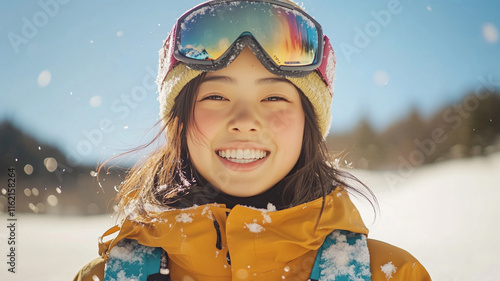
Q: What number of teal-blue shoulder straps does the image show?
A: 2